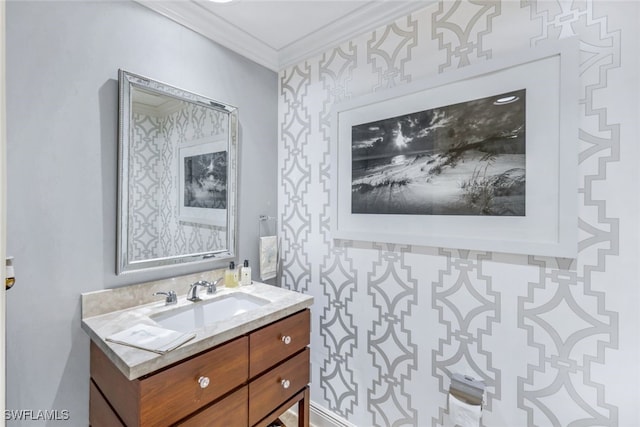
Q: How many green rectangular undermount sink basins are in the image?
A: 0